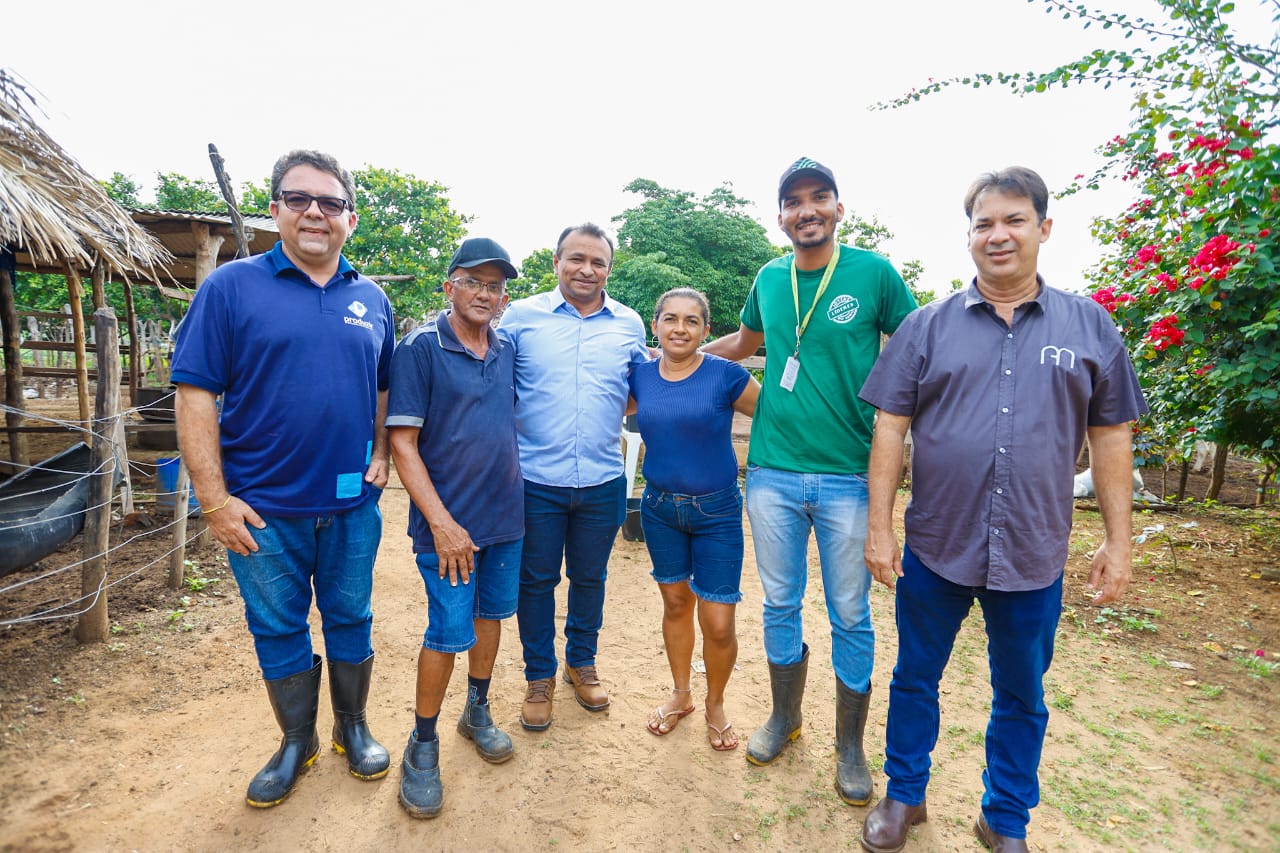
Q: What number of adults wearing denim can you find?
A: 6